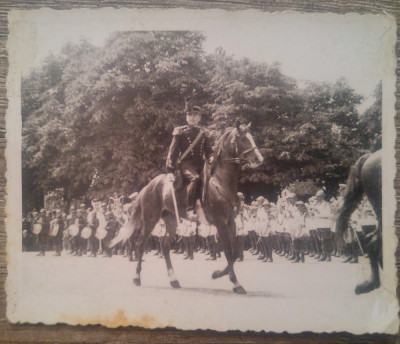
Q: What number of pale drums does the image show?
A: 5